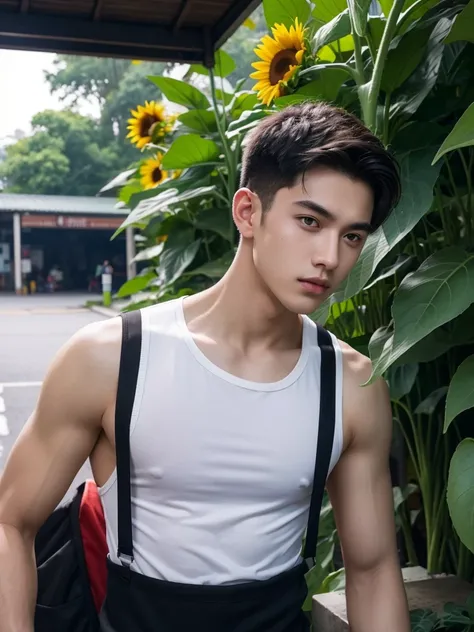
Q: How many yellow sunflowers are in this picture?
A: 3